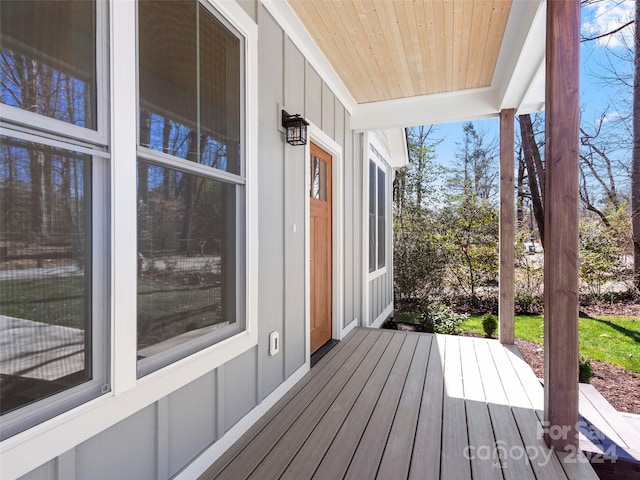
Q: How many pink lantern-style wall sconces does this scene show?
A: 0